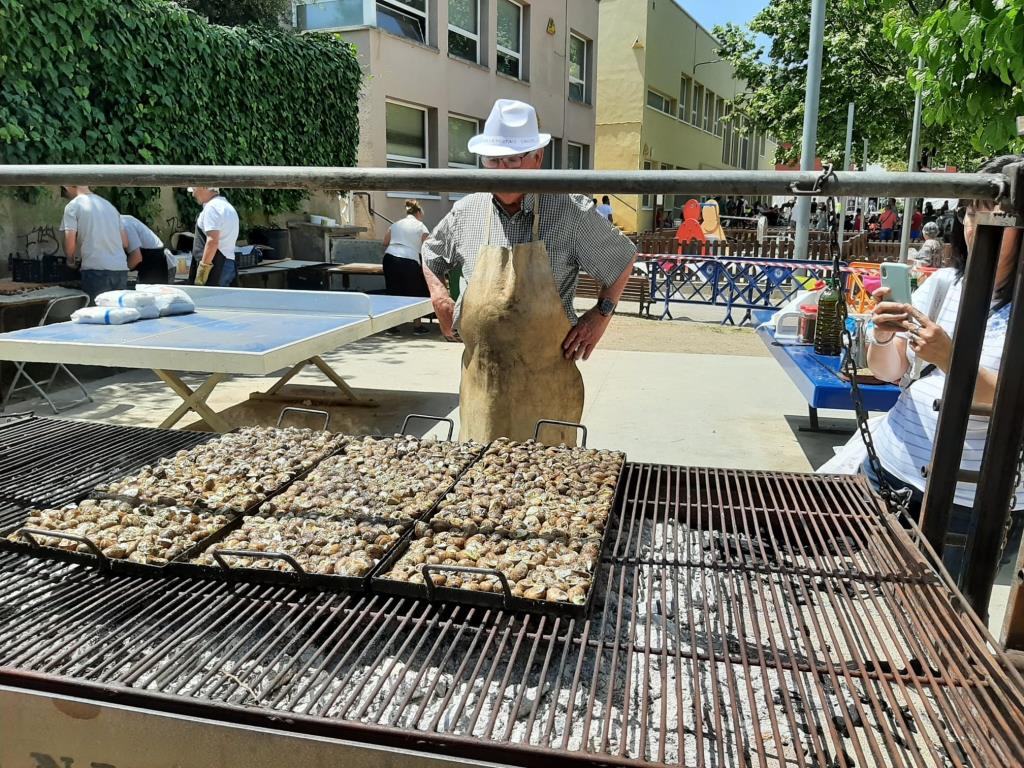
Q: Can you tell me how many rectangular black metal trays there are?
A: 3